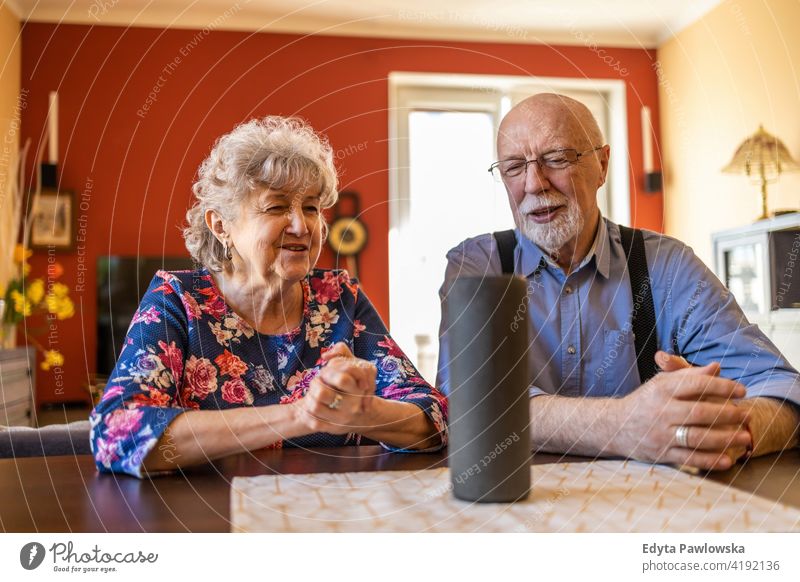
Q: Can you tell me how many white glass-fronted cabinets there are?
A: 1